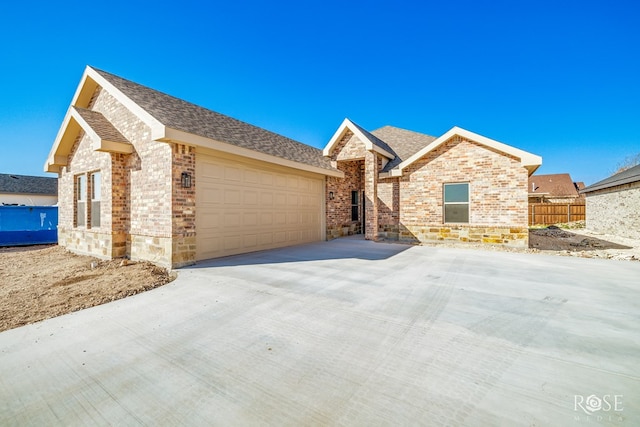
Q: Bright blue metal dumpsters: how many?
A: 1